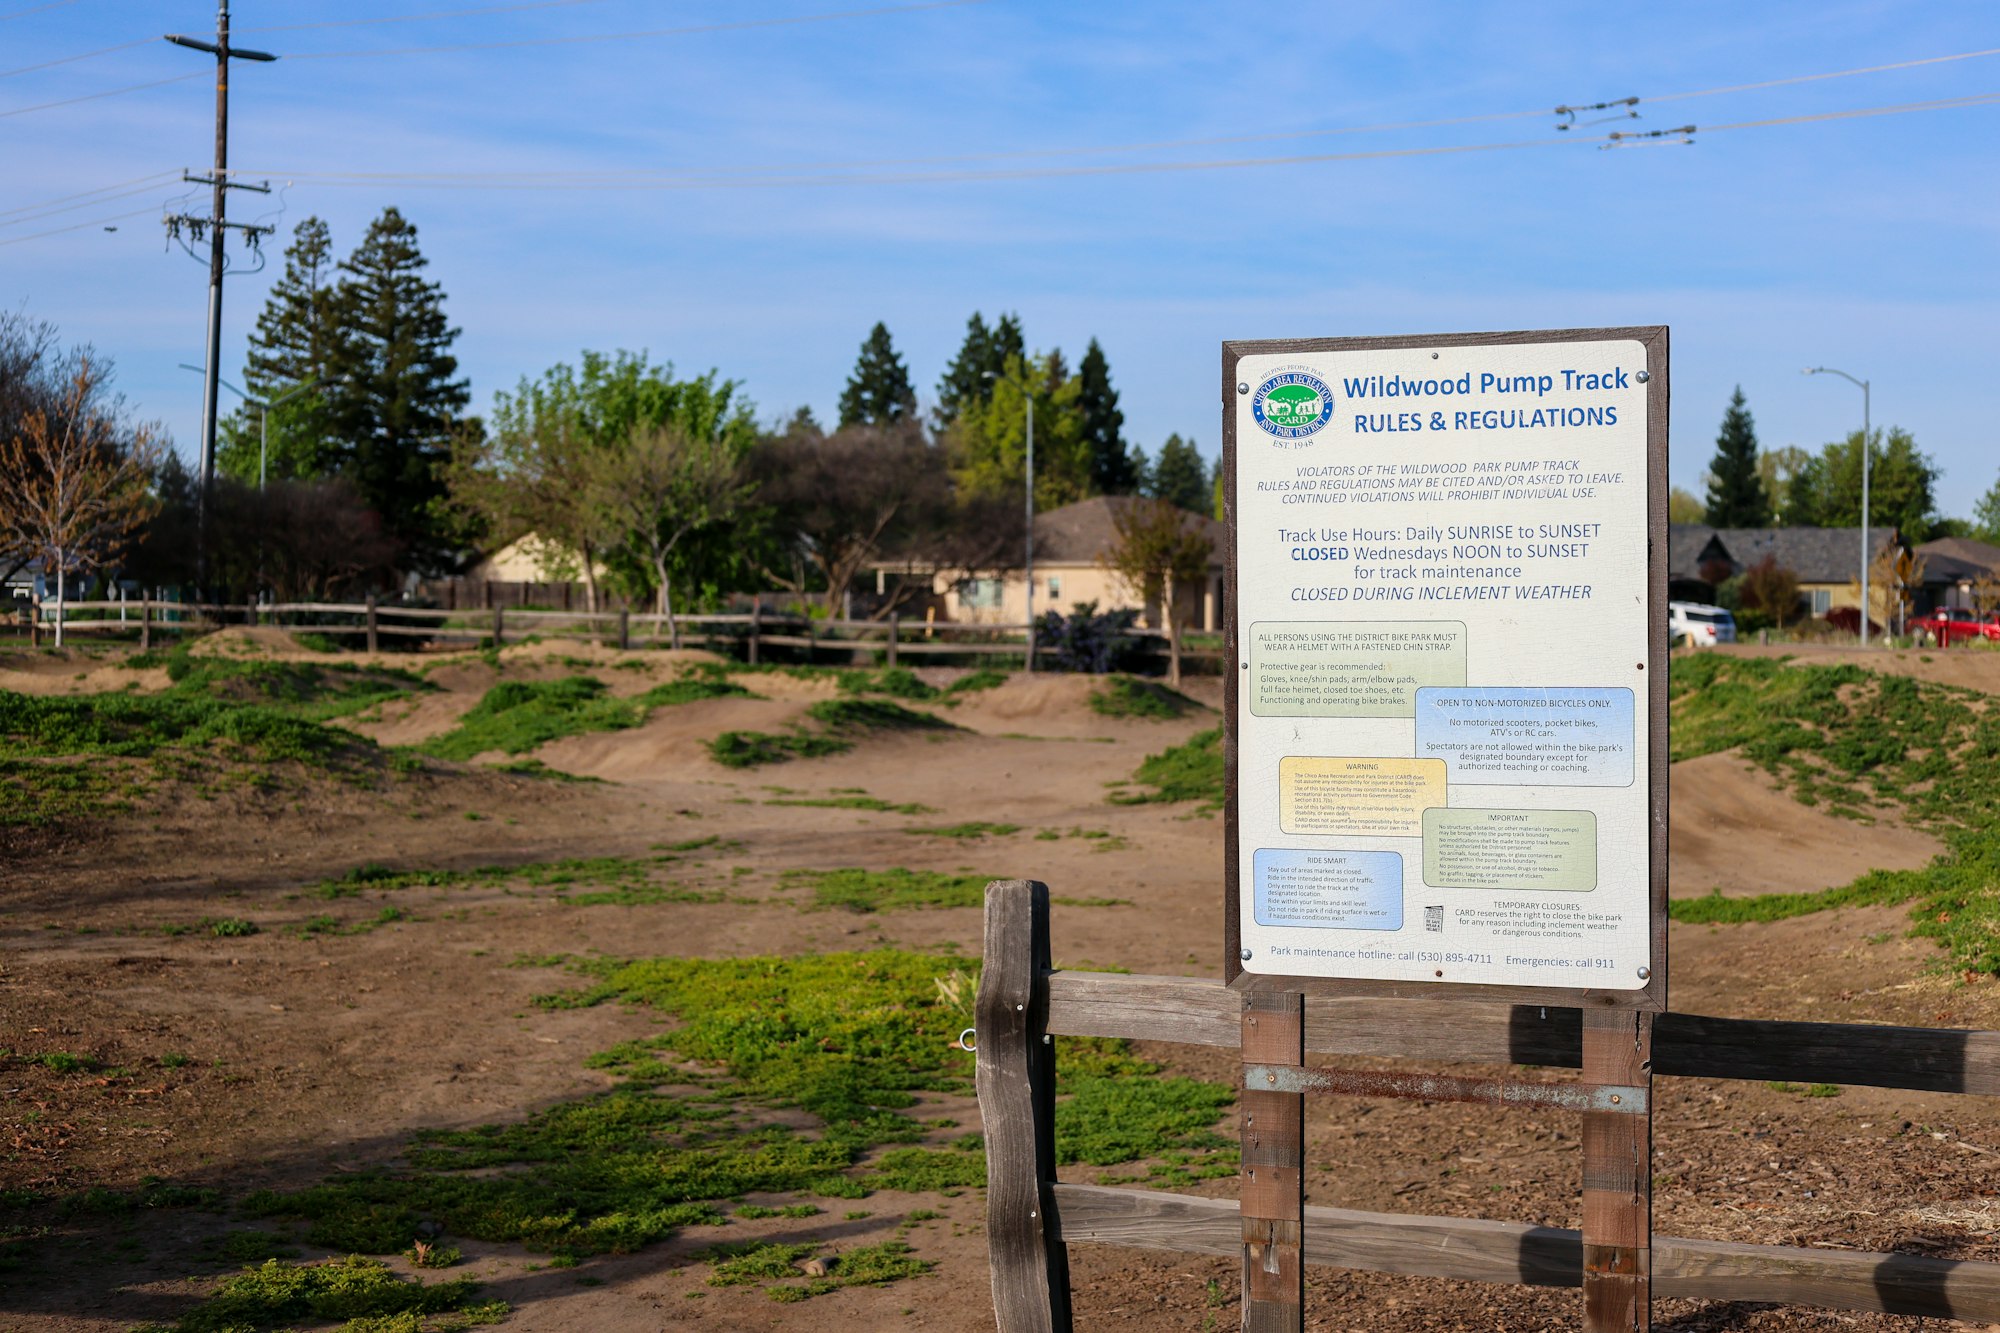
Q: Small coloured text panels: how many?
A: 5